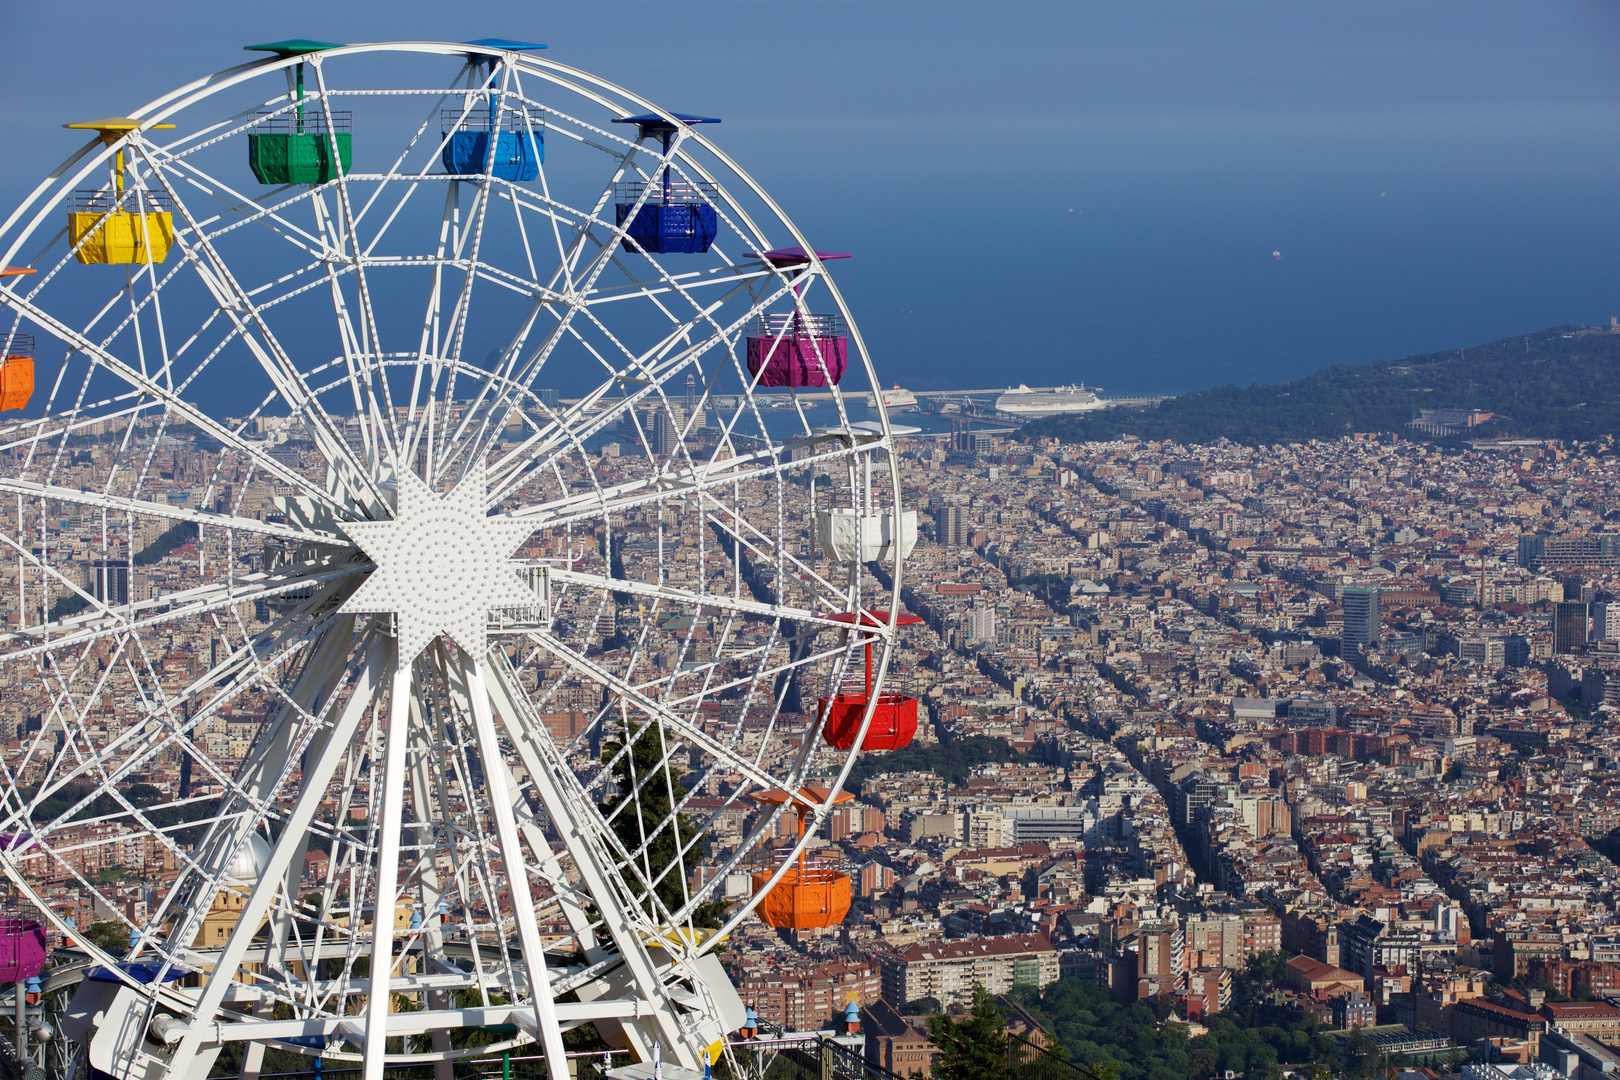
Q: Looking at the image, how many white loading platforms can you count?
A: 2